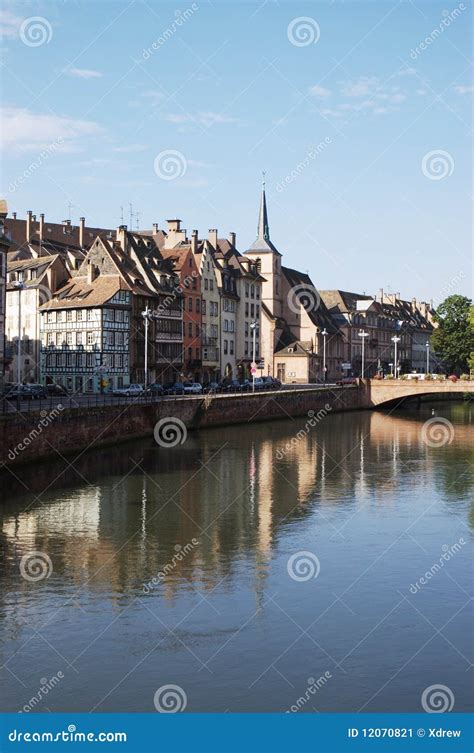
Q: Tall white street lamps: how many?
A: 7